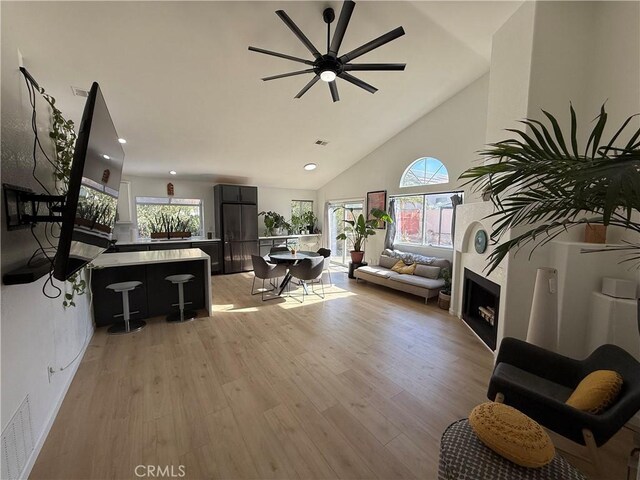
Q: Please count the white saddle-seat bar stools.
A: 2